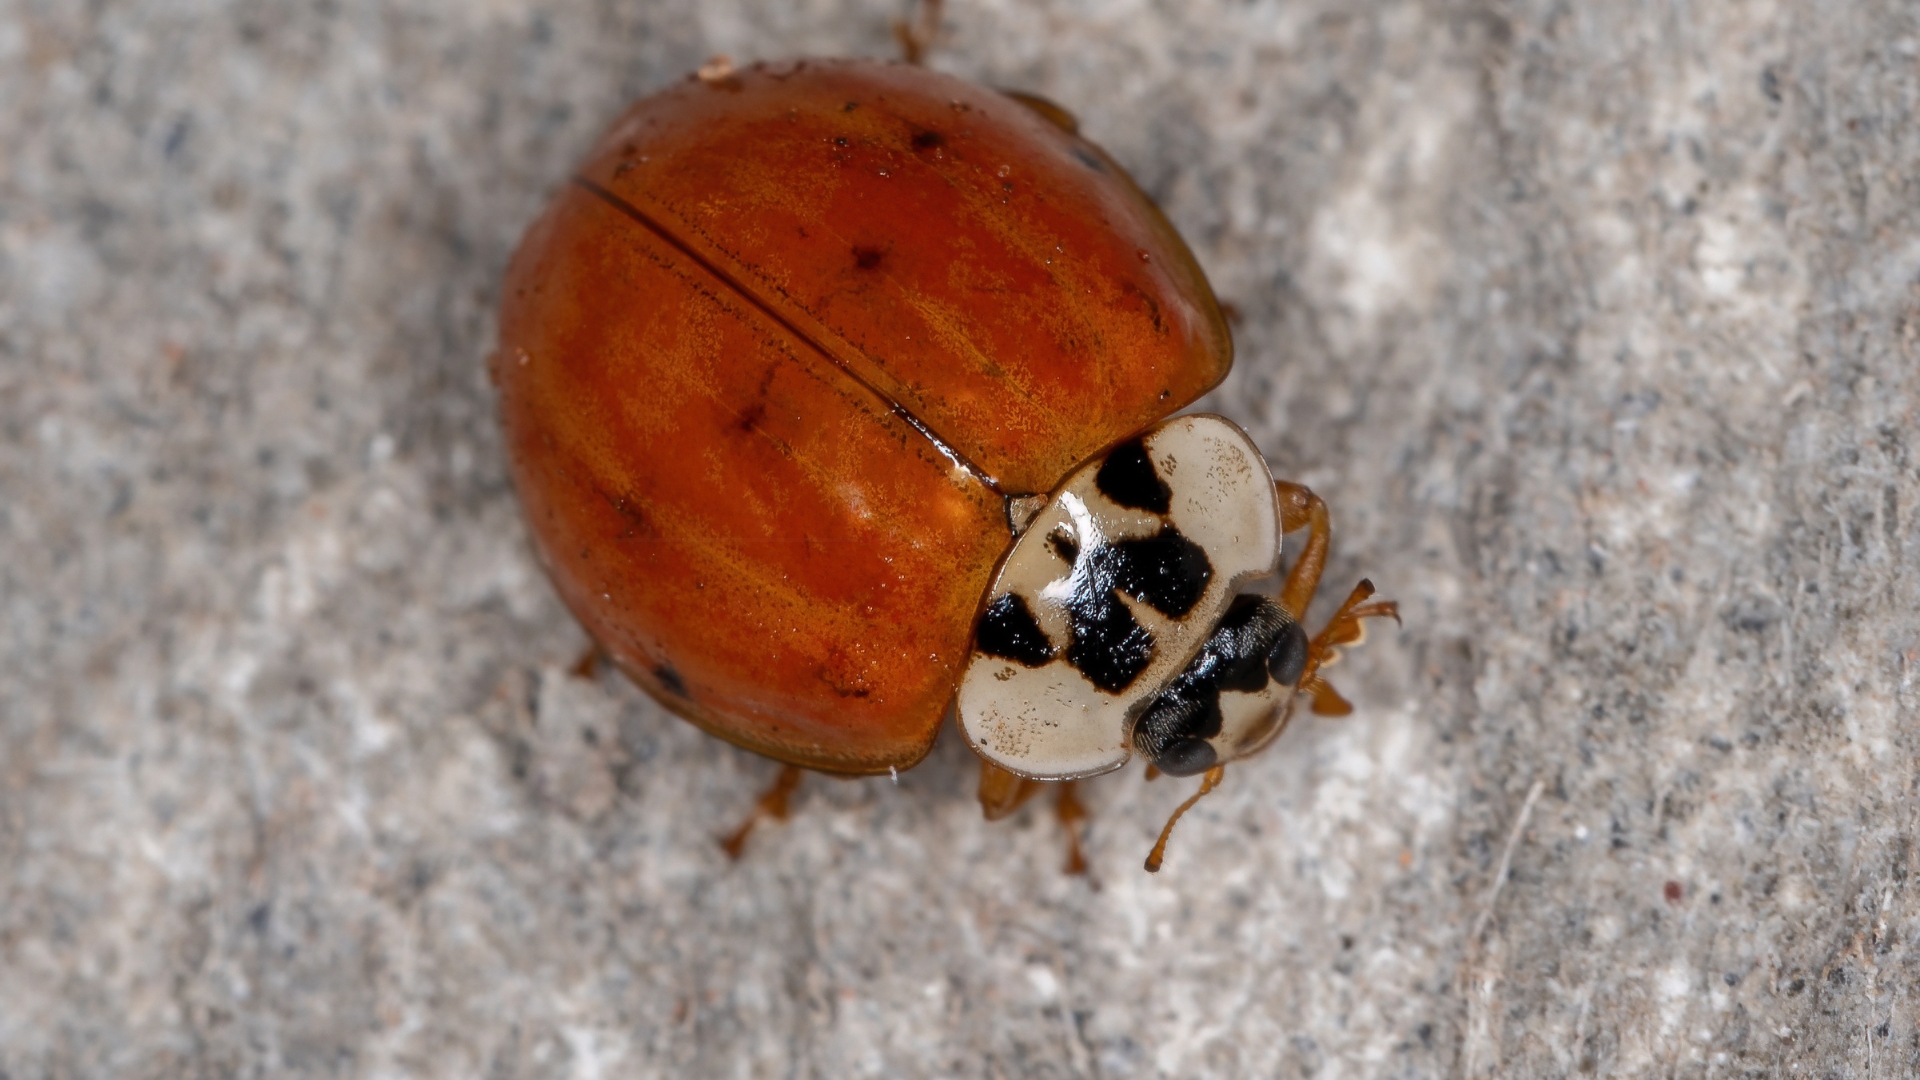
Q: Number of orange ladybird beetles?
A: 1